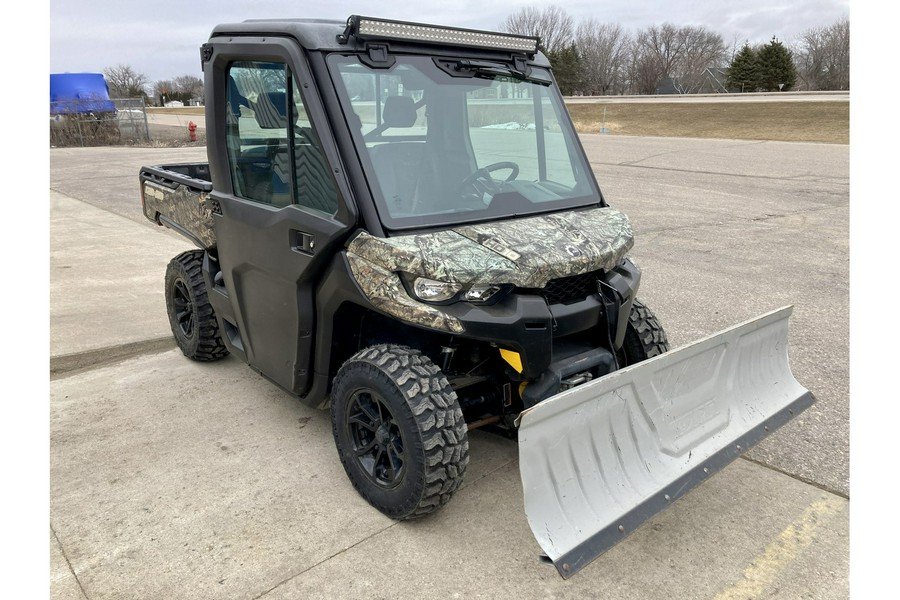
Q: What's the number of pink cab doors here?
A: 0